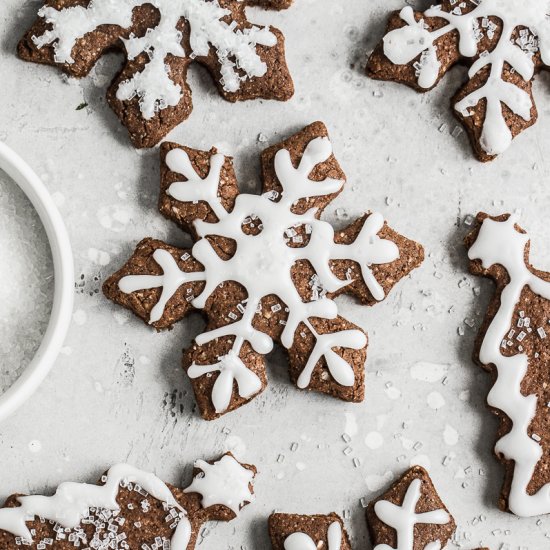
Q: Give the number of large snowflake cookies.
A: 4